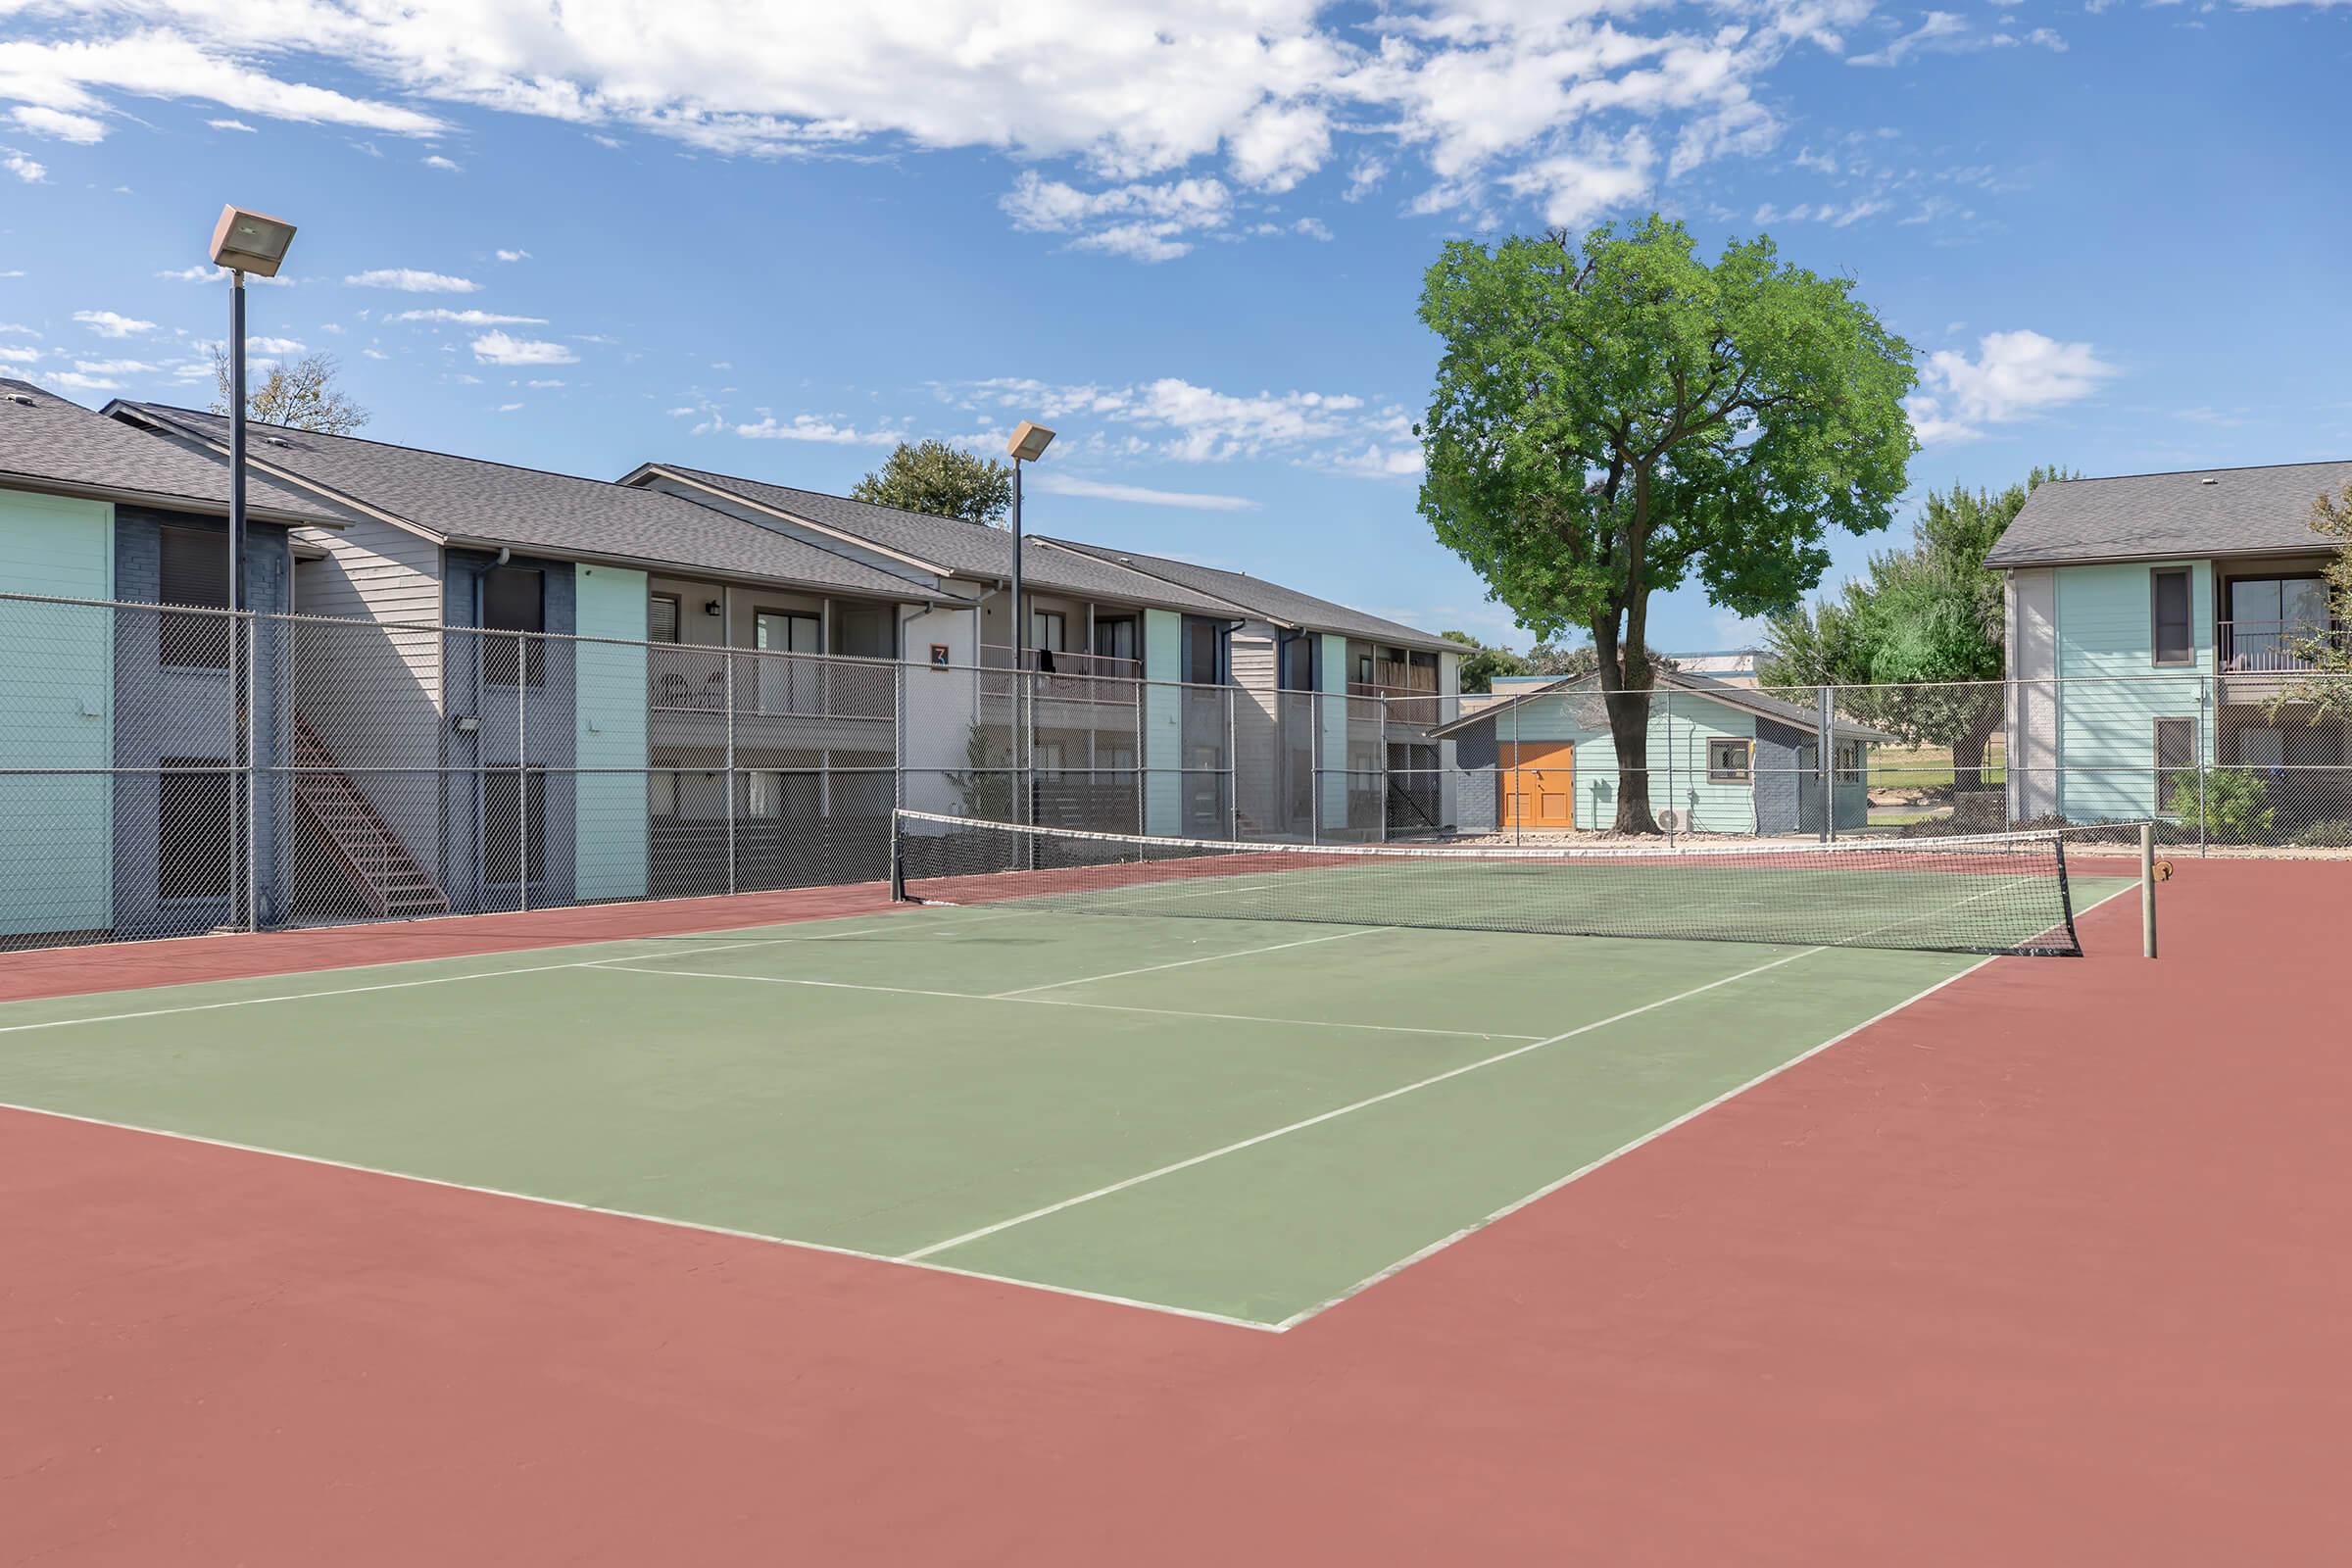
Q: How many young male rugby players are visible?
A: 0